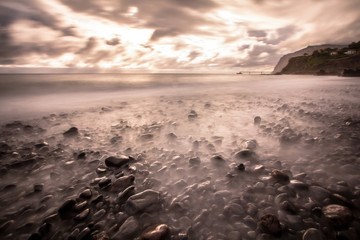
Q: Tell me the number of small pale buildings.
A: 2